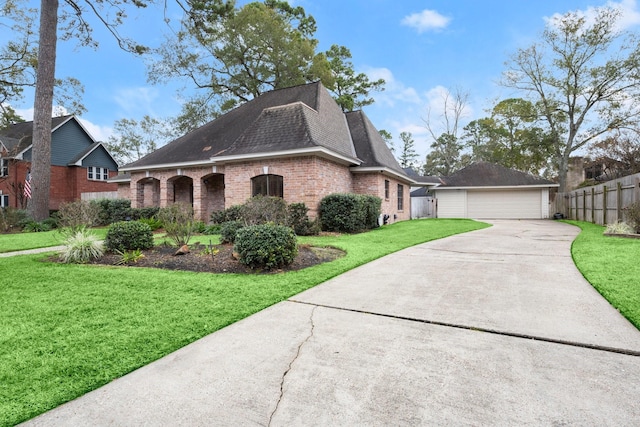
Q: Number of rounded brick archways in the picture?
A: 3